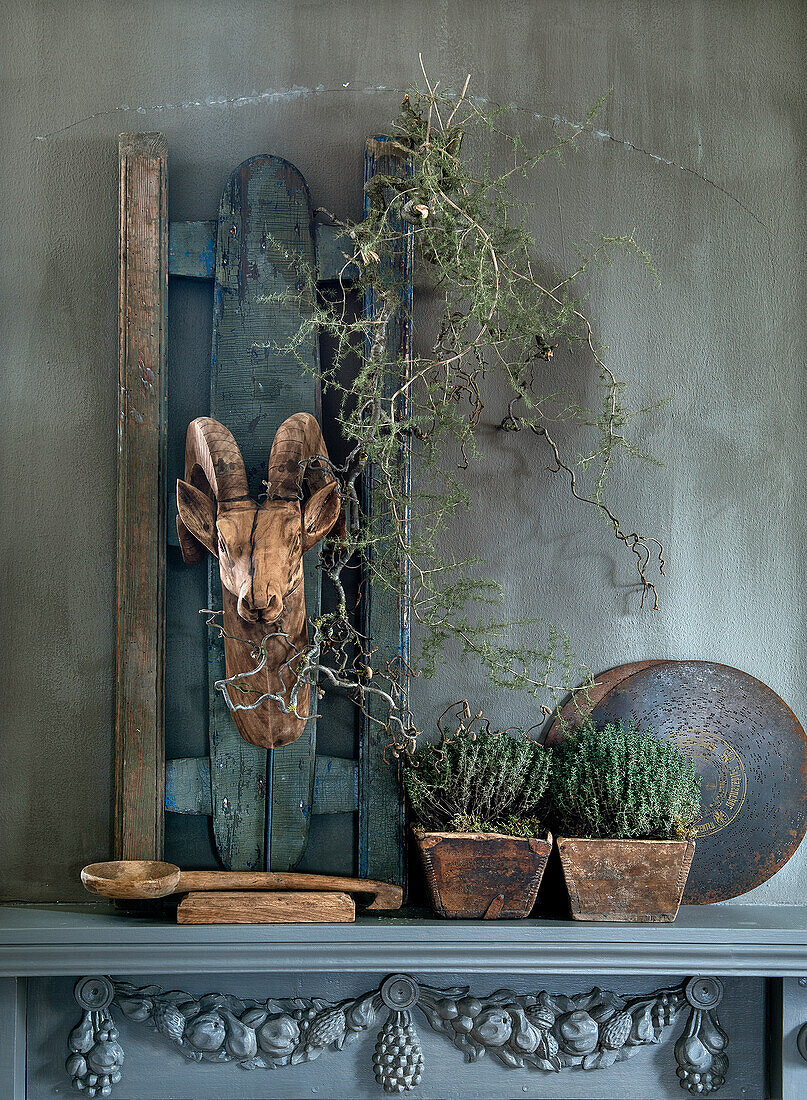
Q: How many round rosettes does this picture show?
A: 3